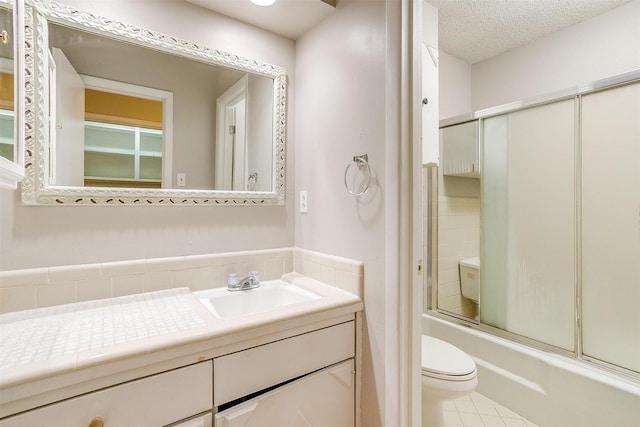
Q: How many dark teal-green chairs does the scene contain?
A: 0